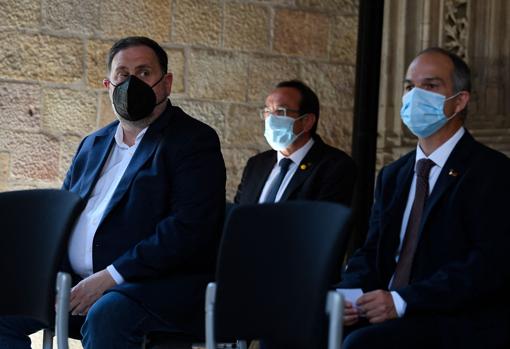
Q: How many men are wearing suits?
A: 3